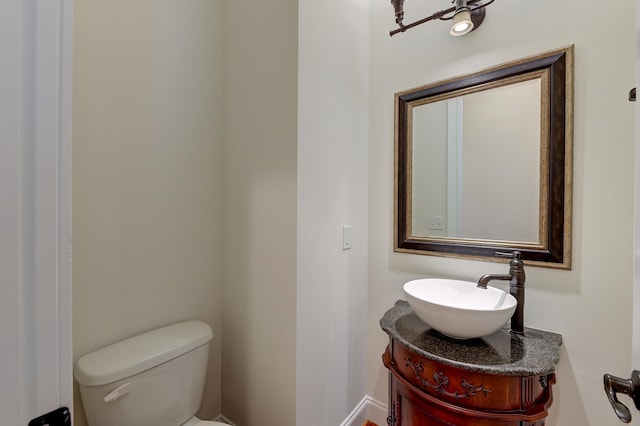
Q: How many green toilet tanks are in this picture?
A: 0